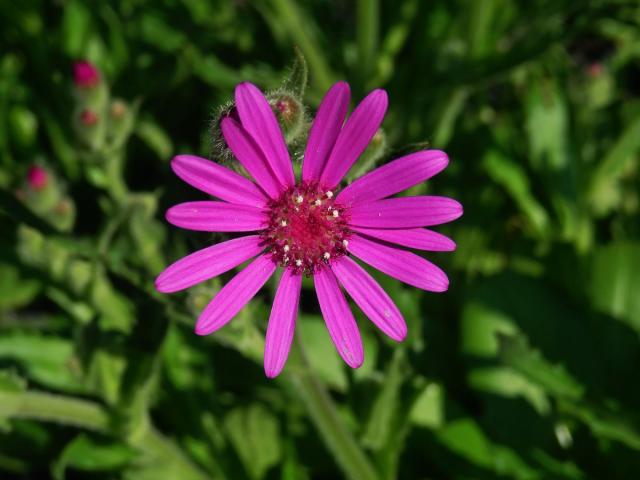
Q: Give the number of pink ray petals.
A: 15